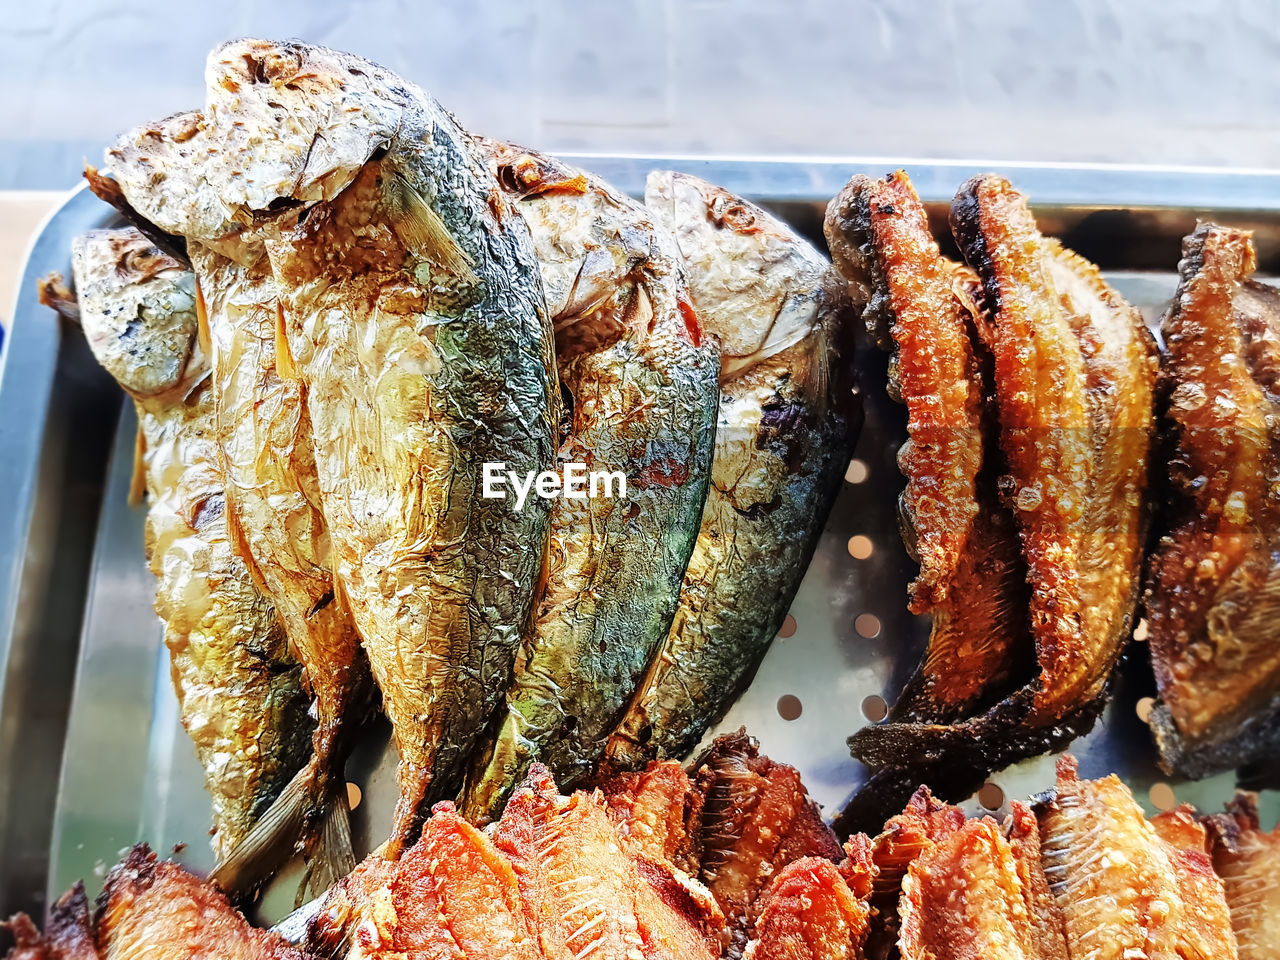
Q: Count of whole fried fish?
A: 5